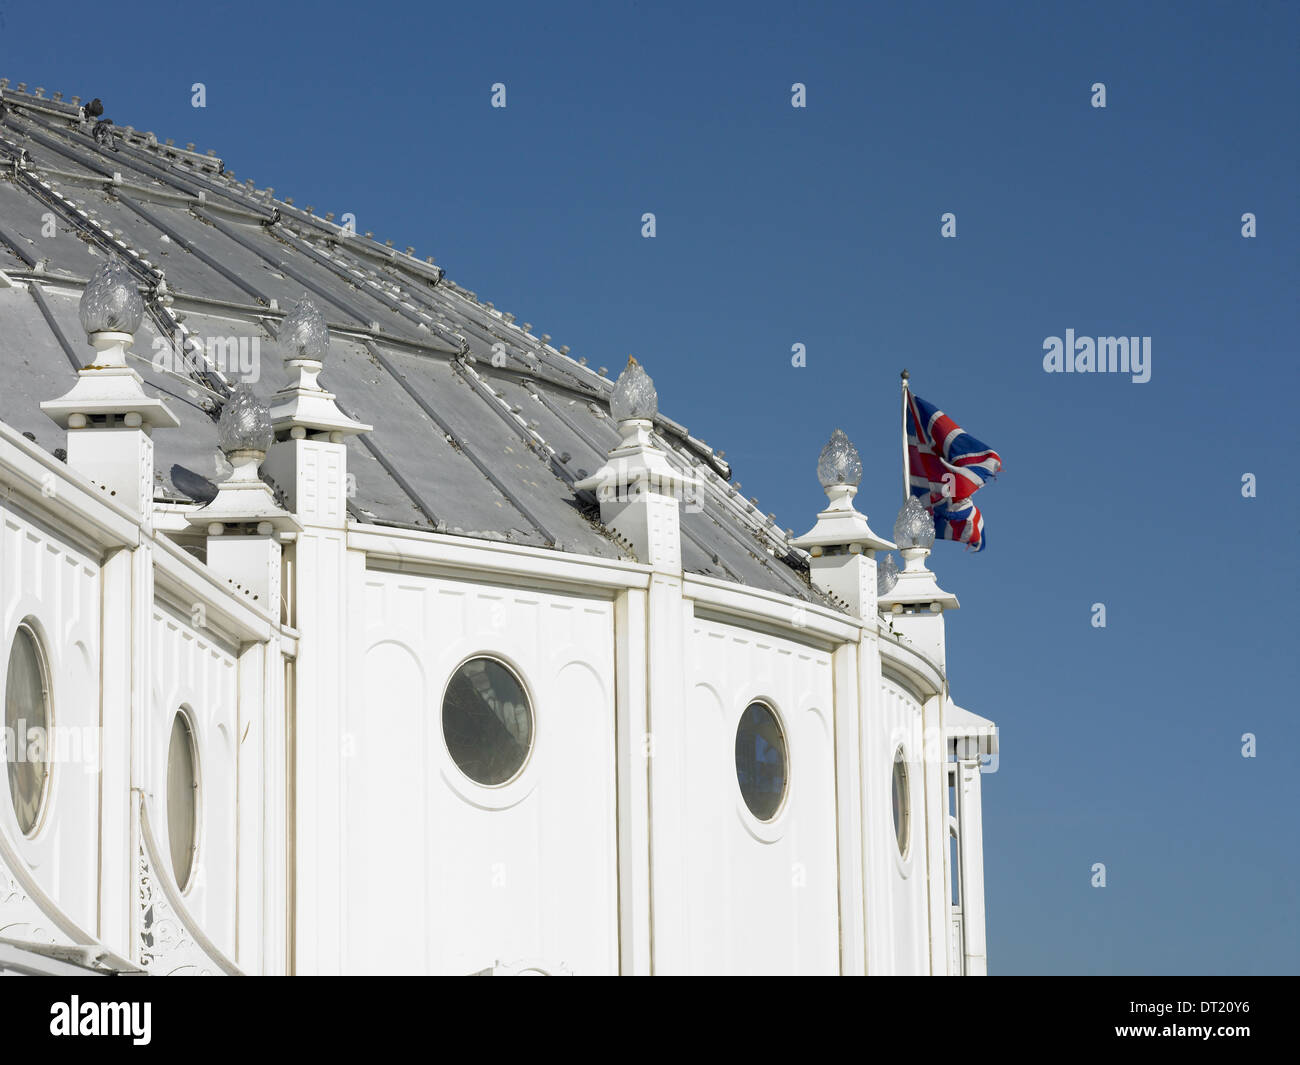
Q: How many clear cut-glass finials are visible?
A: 7